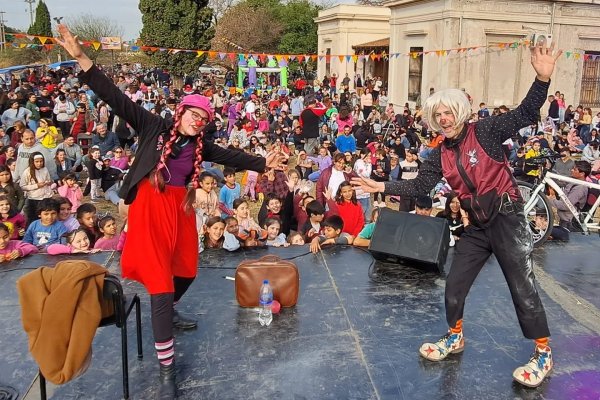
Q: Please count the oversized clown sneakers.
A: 2